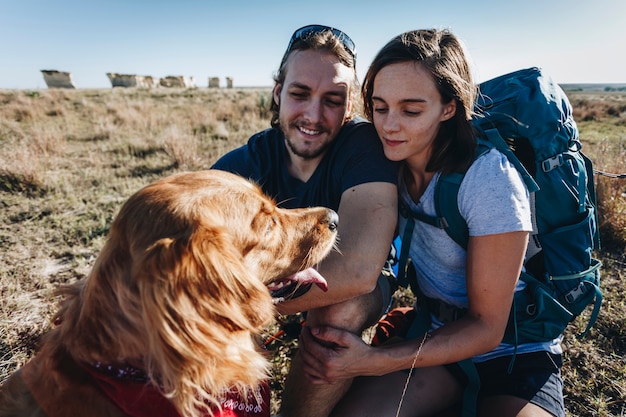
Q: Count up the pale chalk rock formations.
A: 5